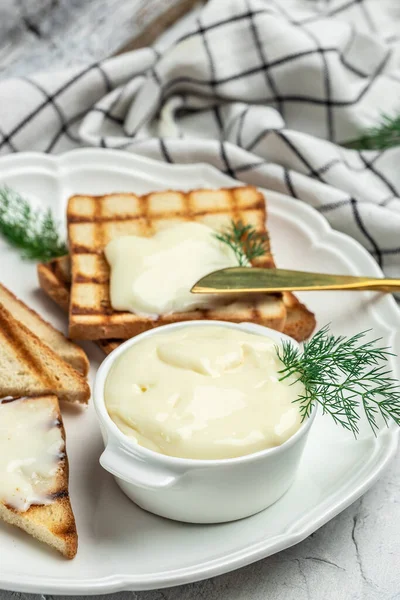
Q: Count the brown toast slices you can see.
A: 5